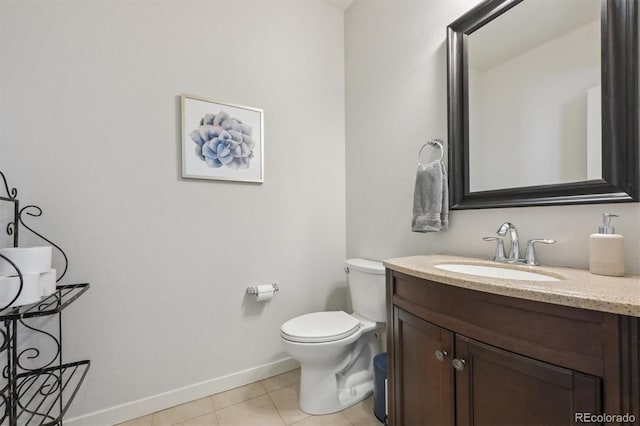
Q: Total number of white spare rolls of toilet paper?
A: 3